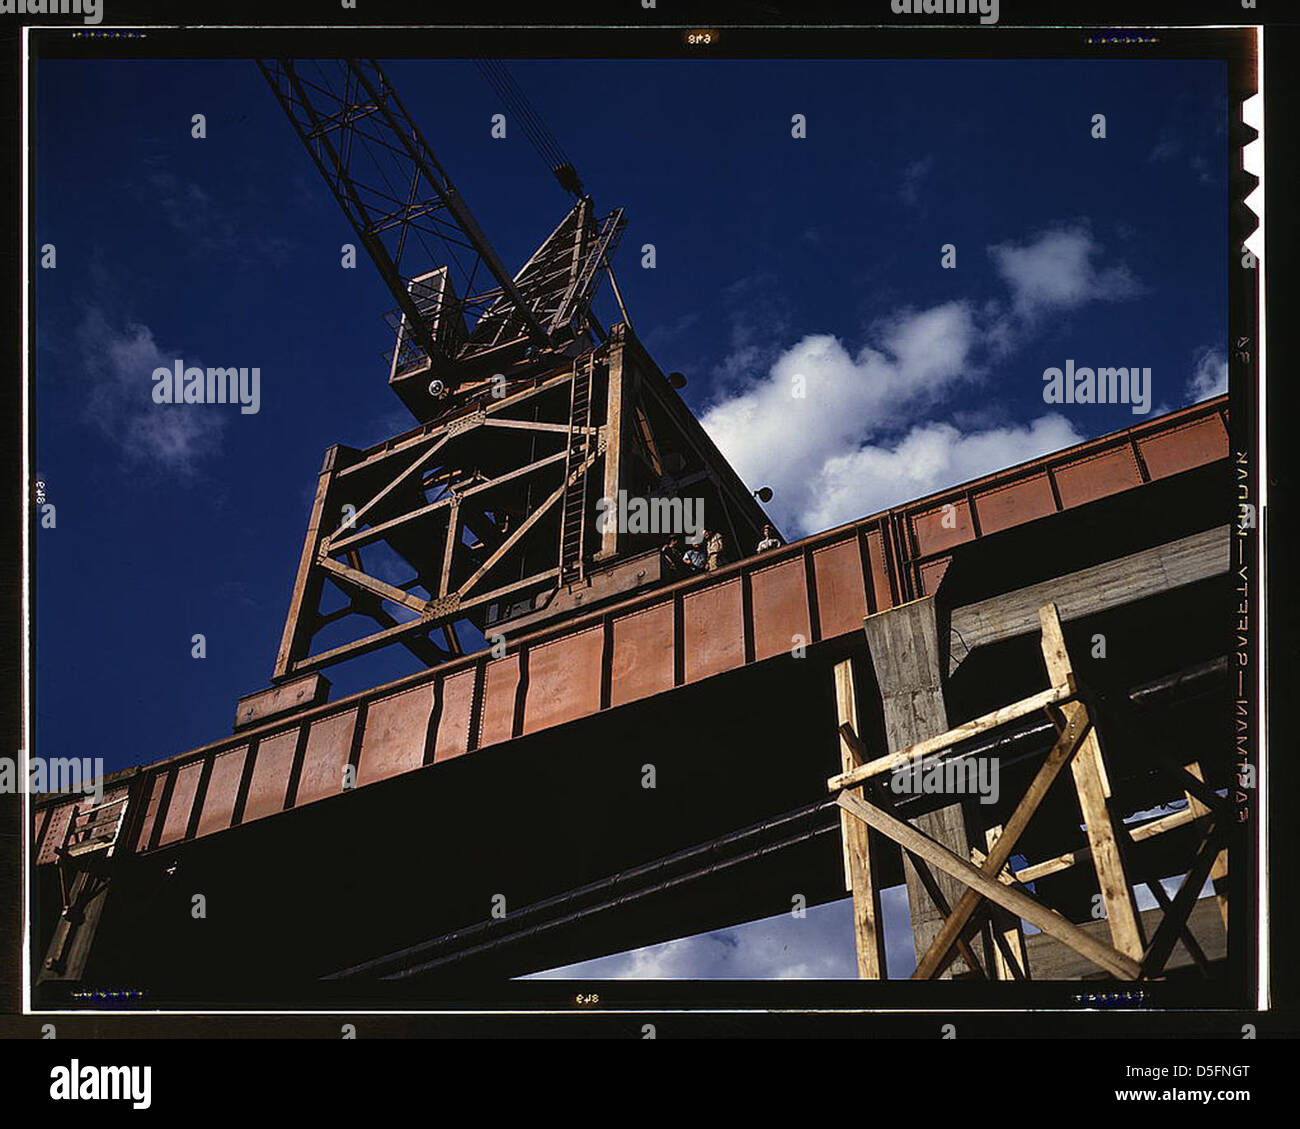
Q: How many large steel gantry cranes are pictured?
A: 1